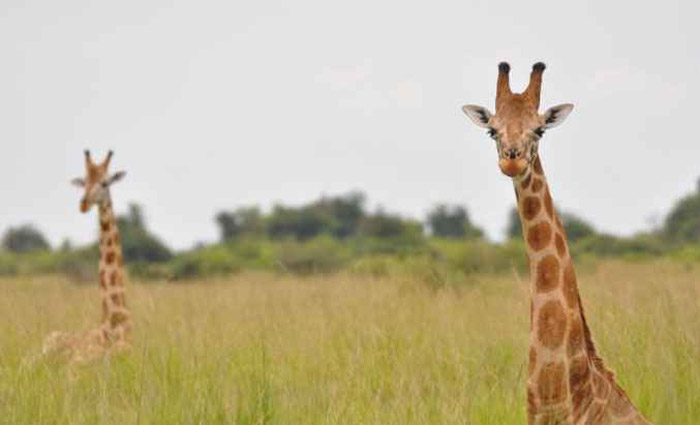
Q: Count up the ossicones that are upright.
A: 4